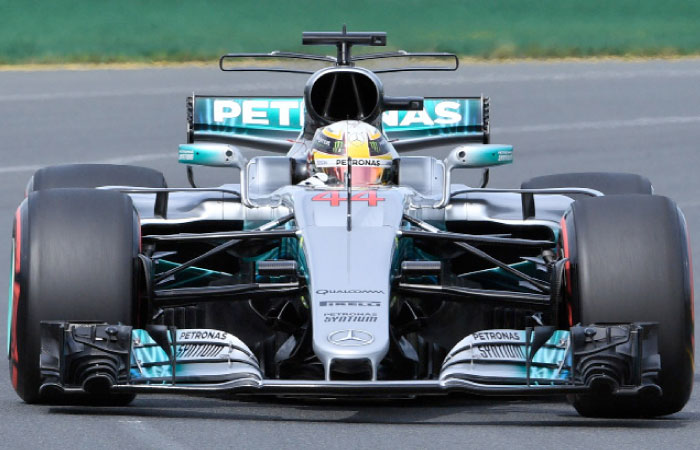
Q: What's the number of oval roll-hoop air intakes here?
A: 1